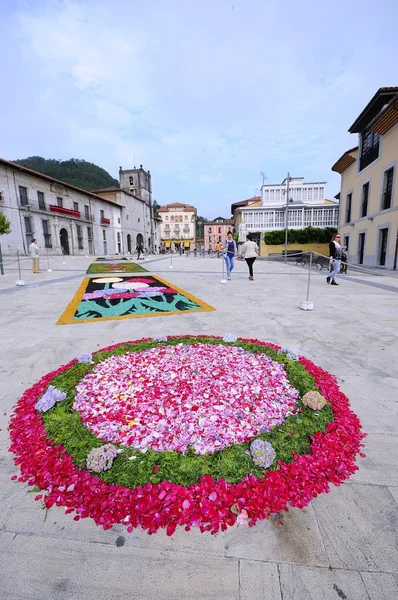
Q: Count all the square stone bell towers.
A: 1